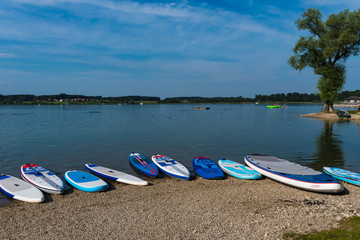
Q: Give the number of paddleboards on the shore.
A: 10